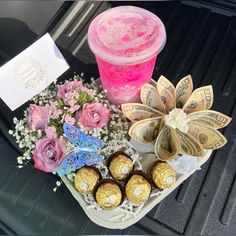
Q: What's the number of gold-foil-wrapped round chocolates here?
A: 5